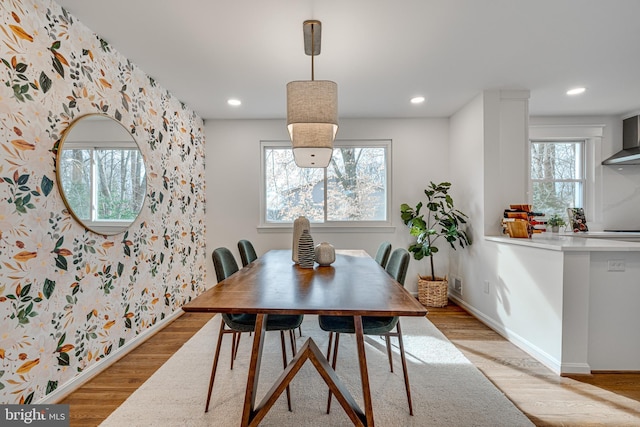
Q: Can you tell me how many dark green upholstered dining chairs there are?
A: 4